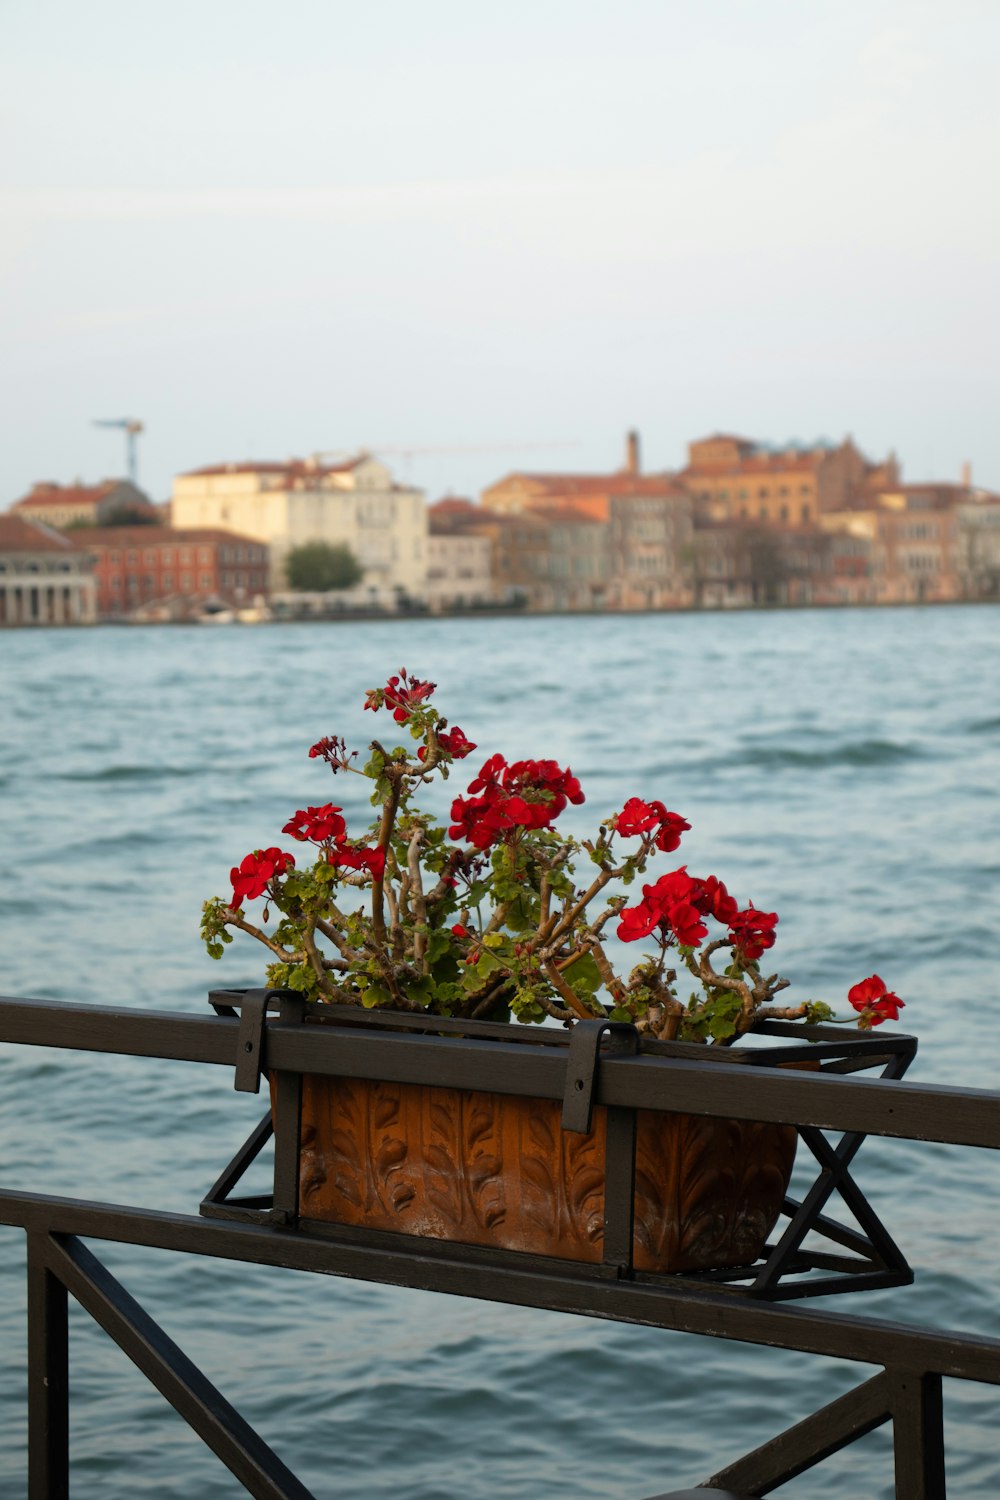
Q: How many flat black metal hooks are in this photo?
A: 2